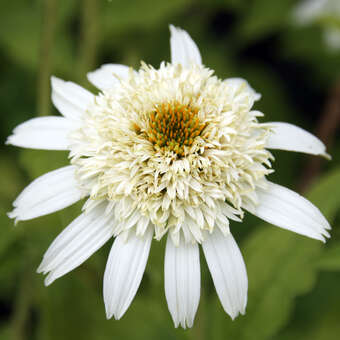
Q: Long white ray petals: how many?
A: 12